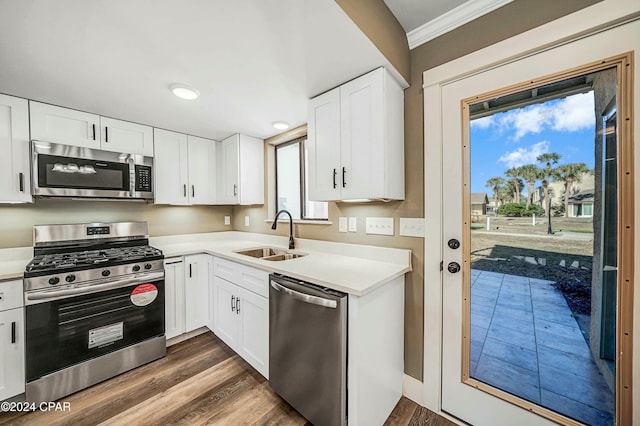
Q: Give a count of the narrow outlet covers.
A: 4